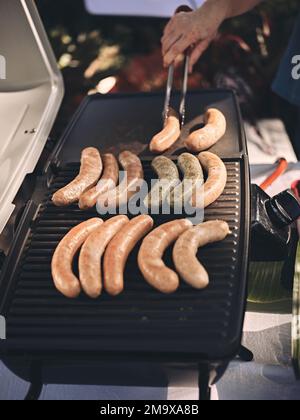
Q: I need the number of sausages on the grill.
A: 13